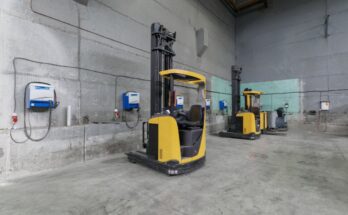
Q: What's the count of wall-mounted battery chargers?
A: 6